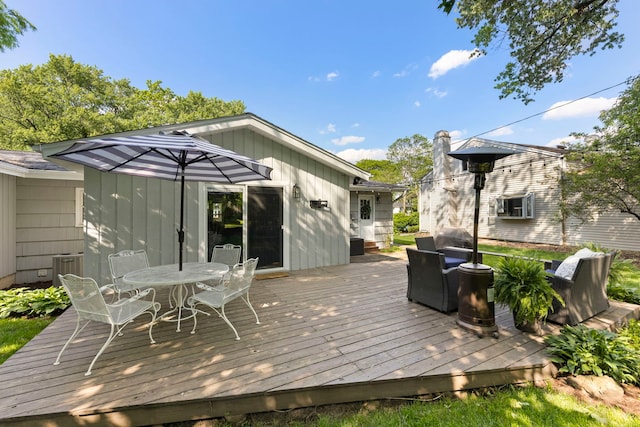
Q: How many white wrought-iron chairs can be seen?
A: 4